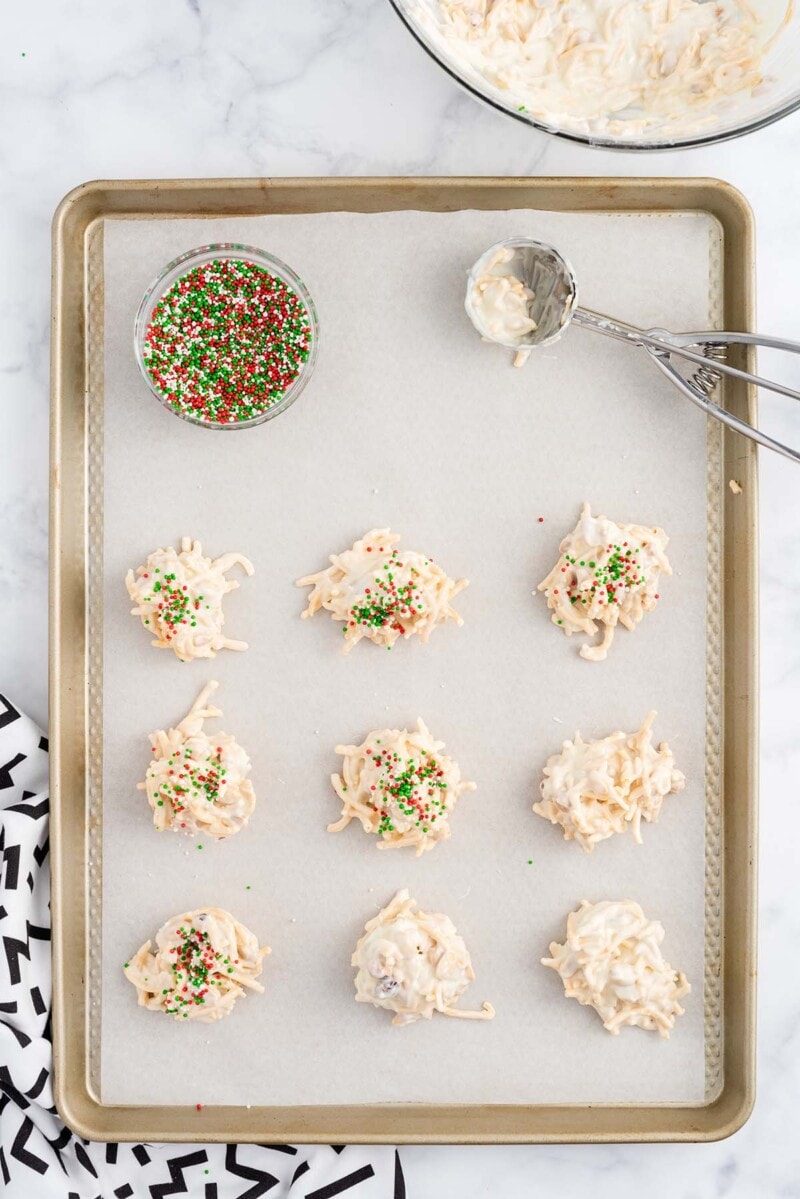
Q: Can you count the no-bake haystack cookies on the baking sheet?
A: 9